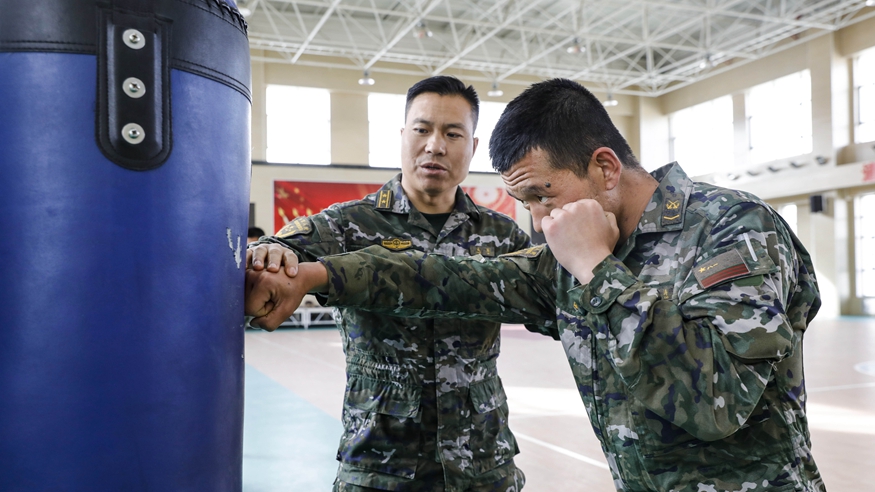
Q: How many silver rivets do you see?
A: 3